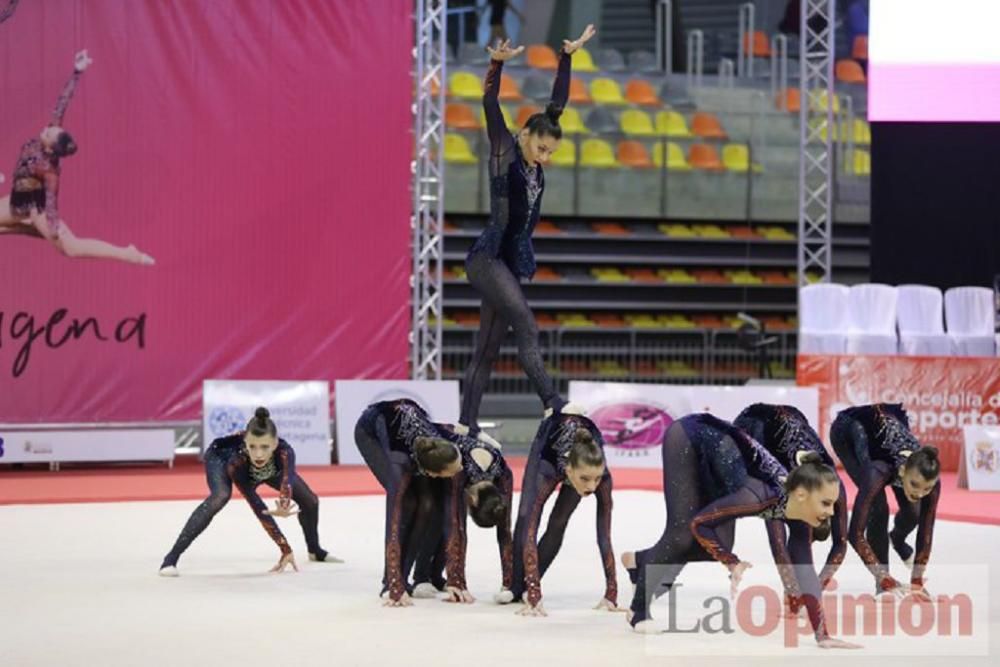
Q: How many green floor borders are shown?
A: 0